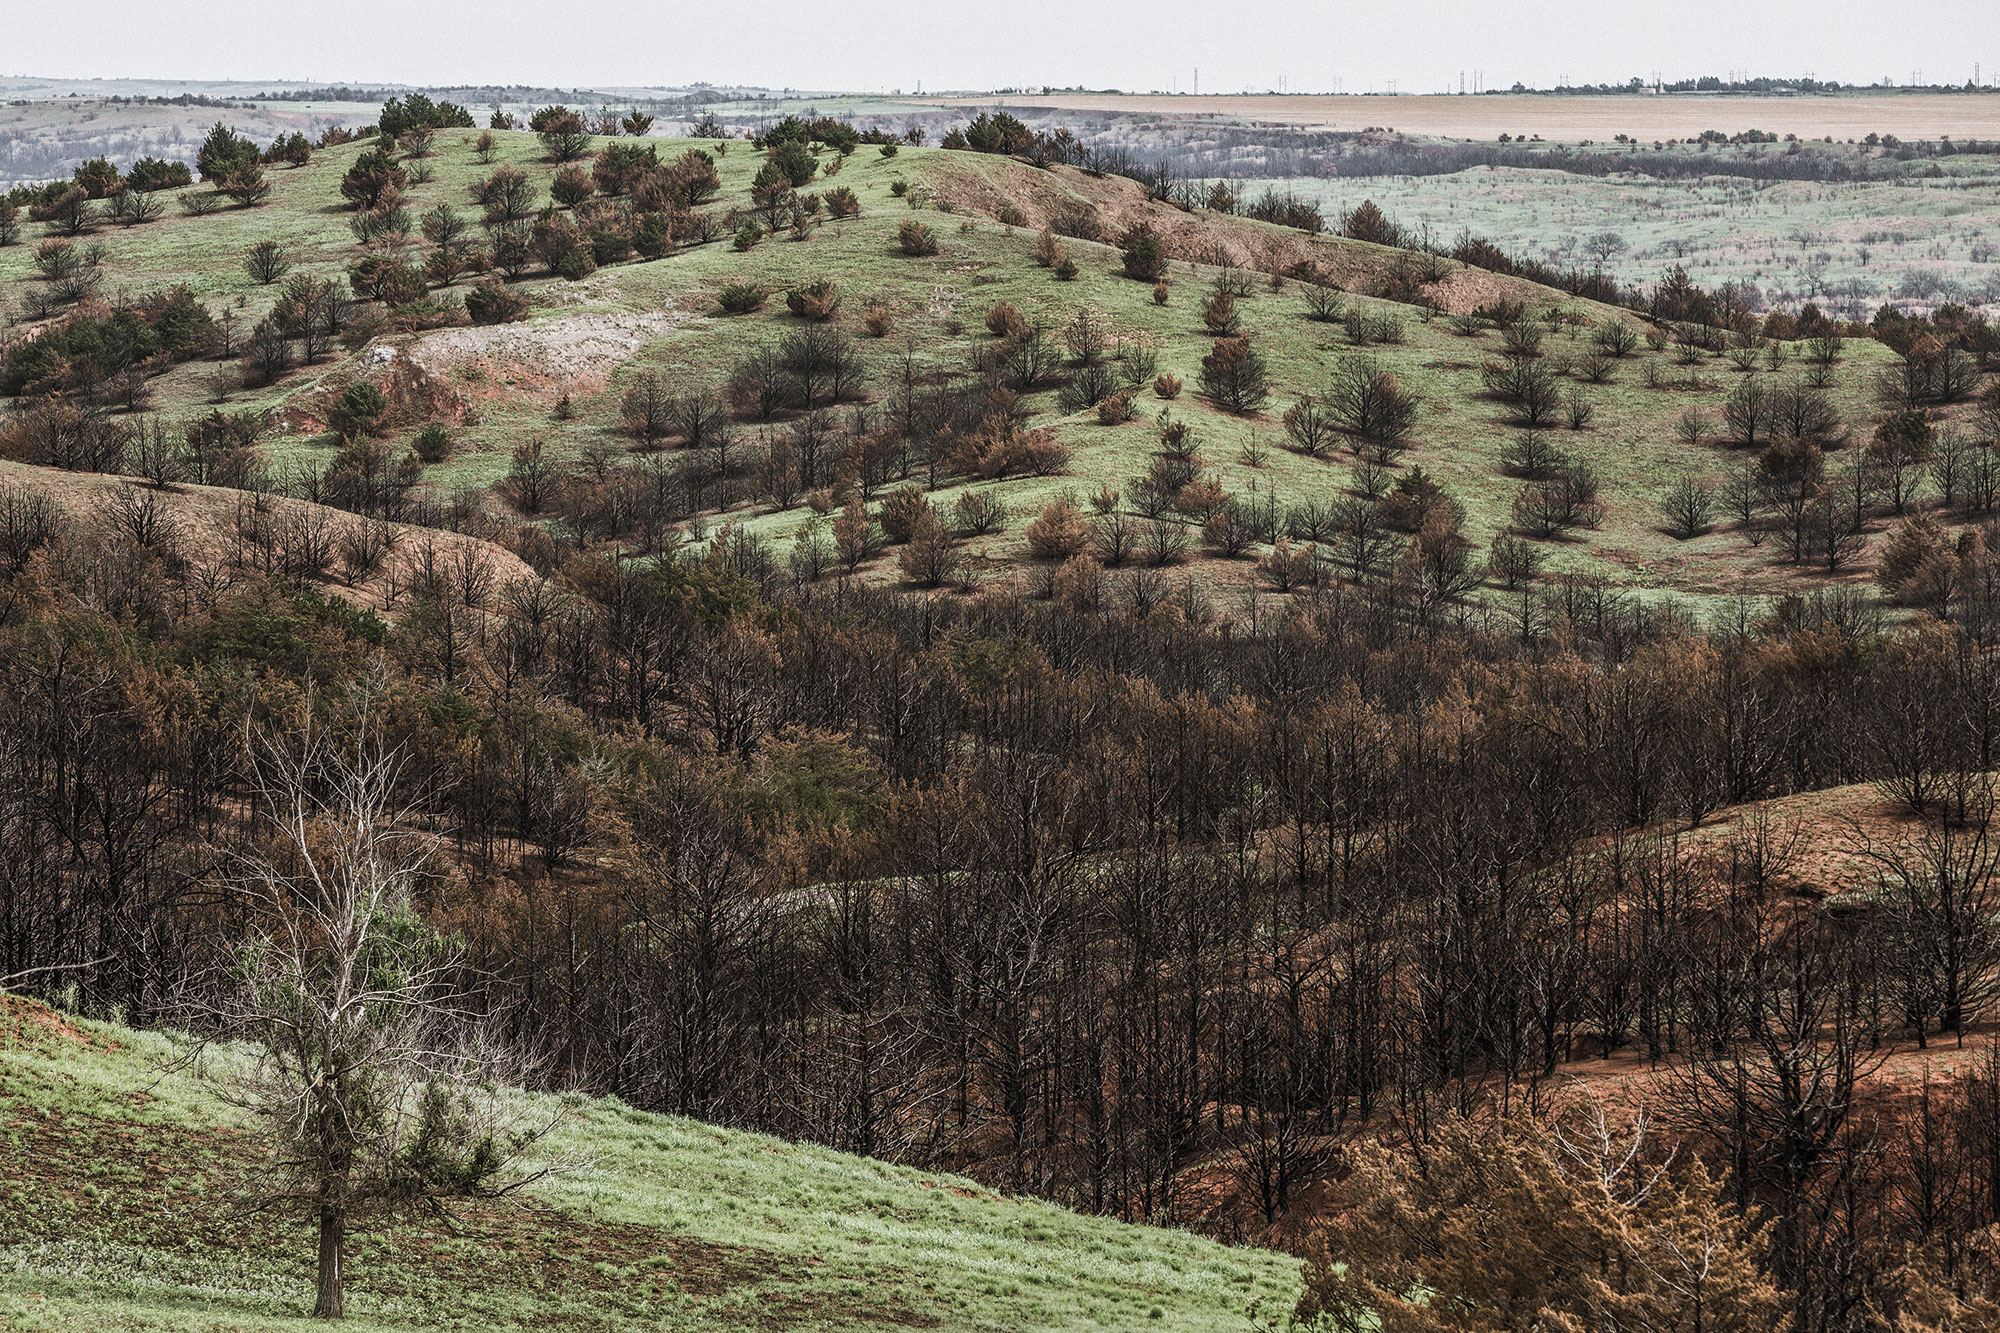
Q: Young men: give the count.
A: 0